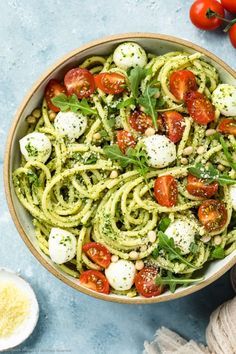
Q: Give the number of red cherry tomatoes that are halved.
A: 15